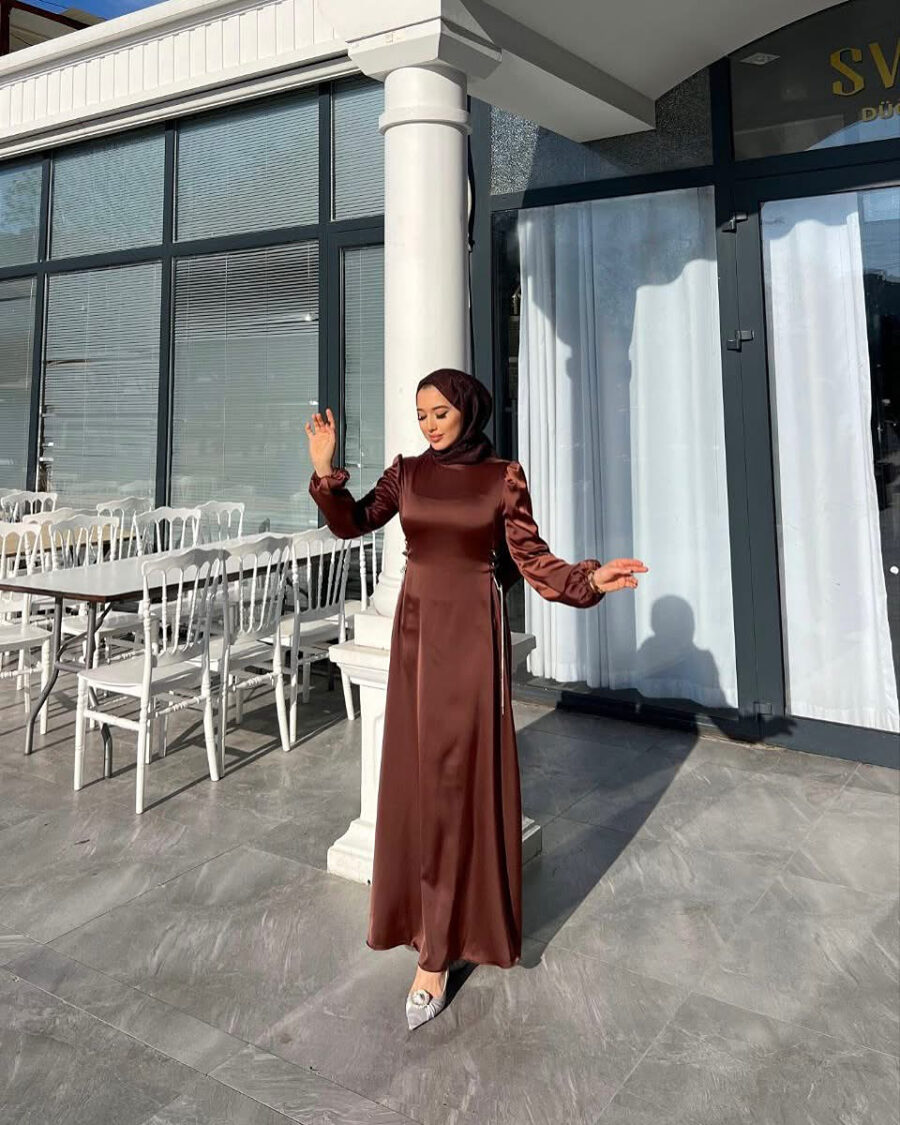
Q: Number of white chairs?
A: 12